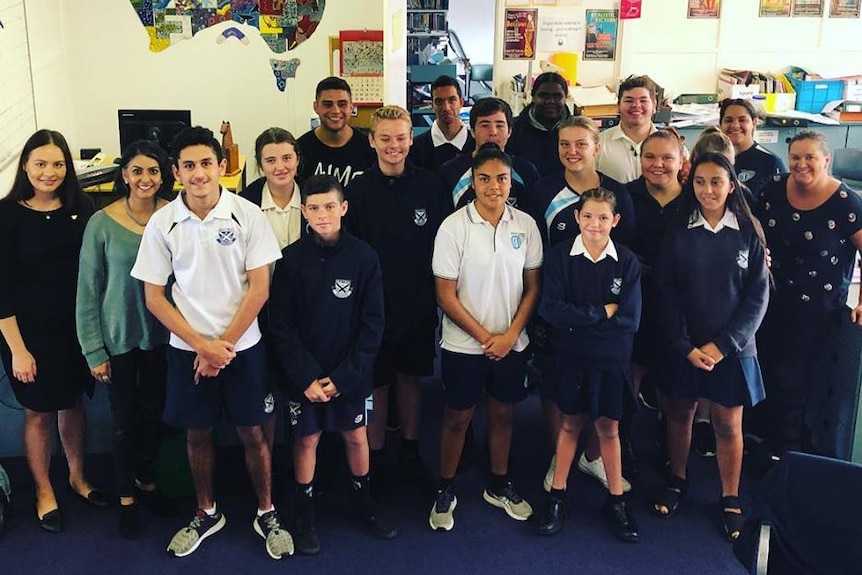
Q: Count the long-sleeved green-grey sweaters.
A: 1